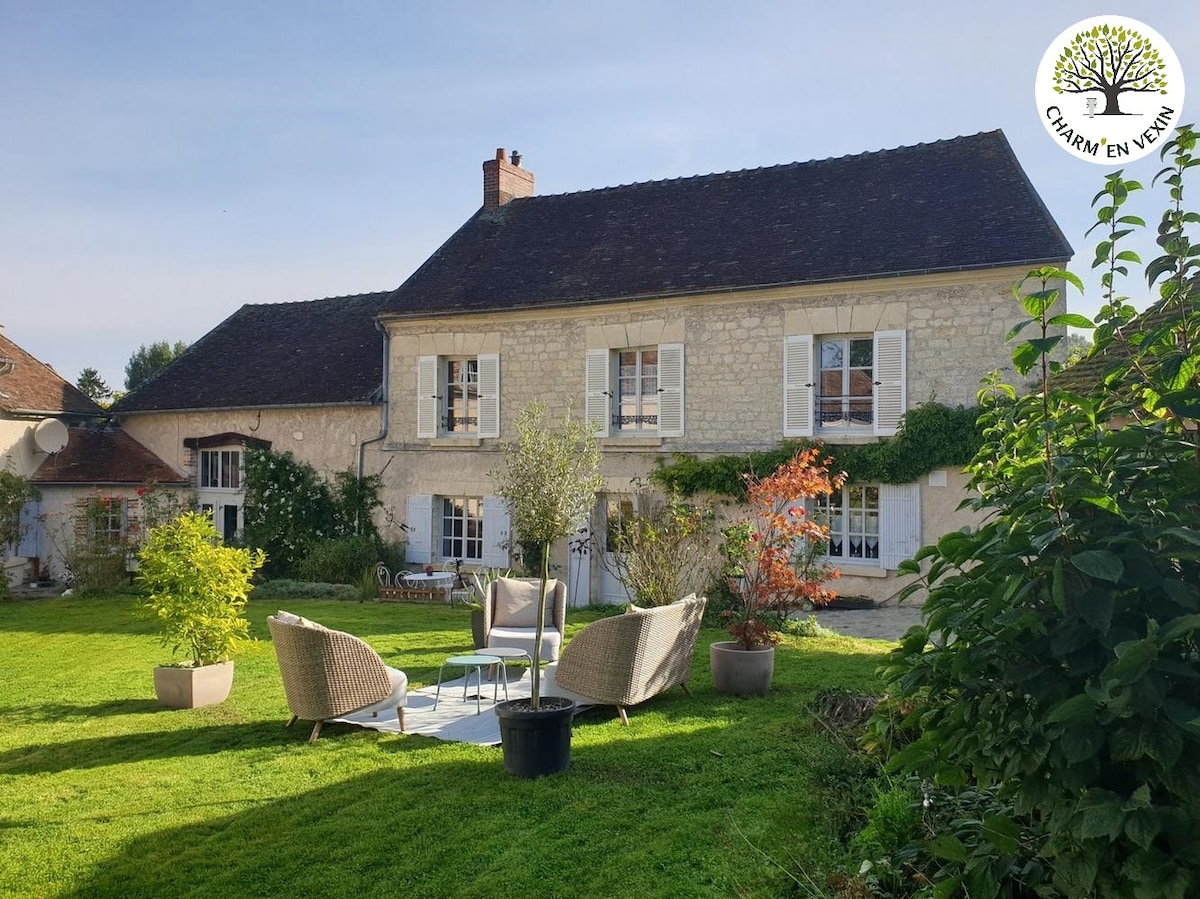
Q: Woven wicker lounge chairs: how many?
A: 3